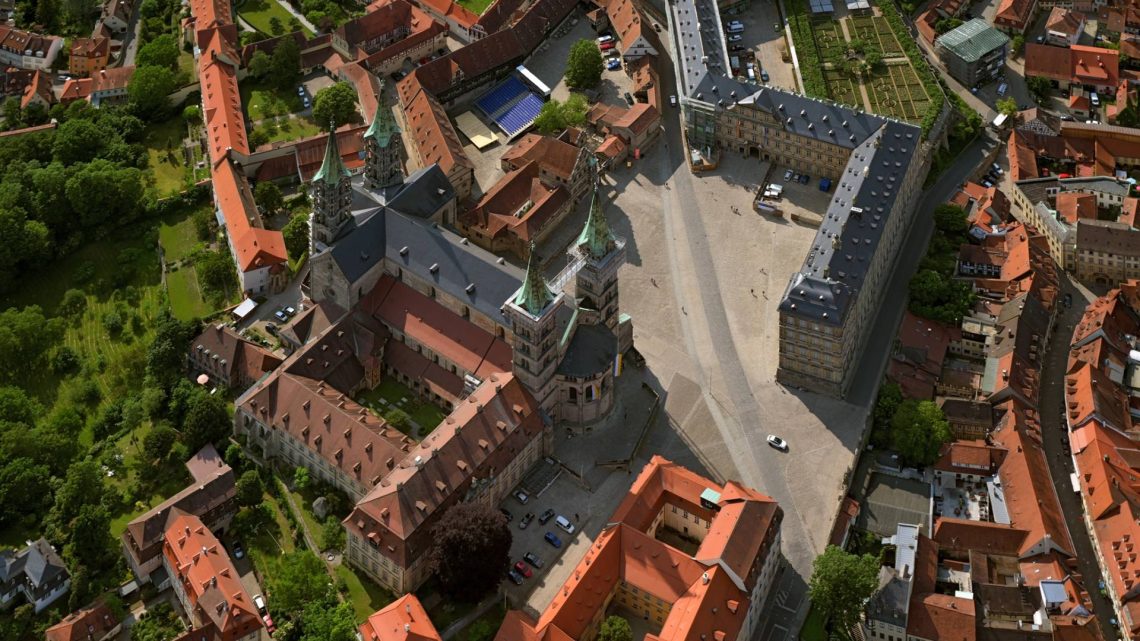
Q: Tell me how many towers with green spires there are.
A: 4